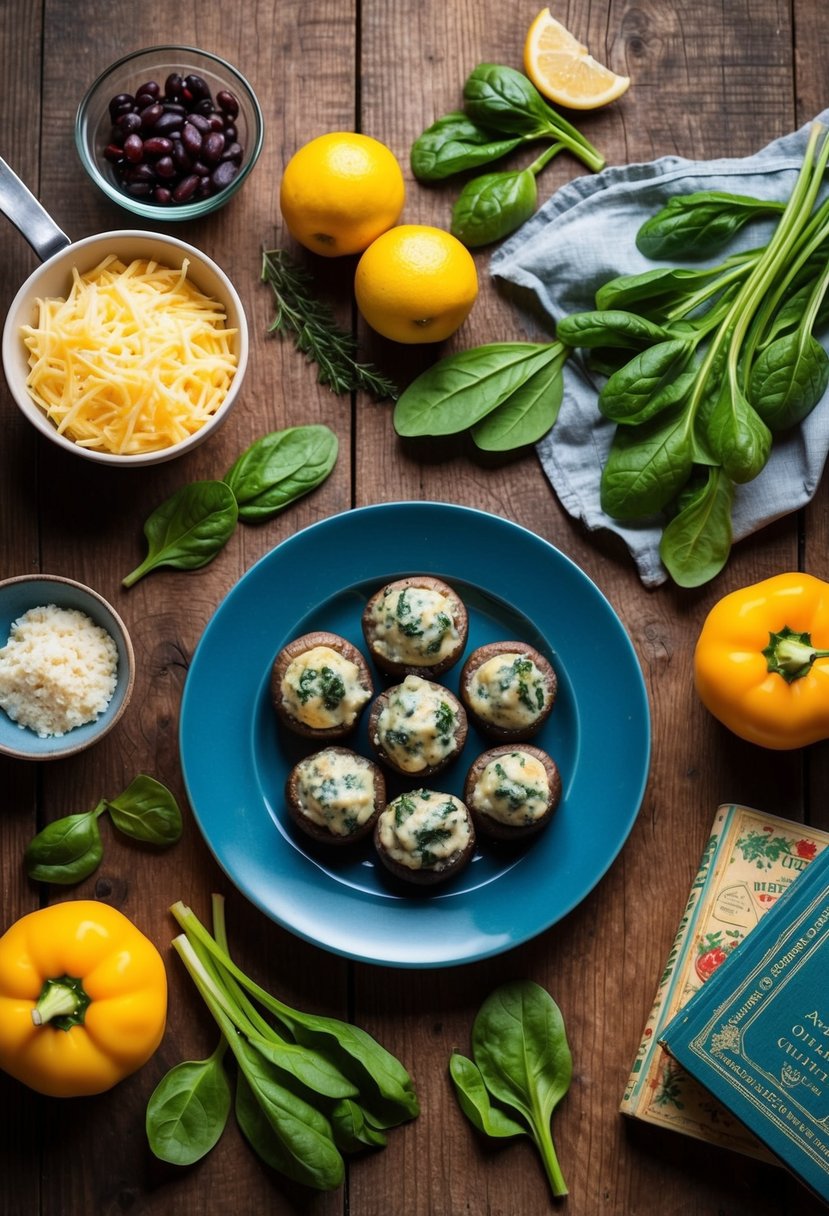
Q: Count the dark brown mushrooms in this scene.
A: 7